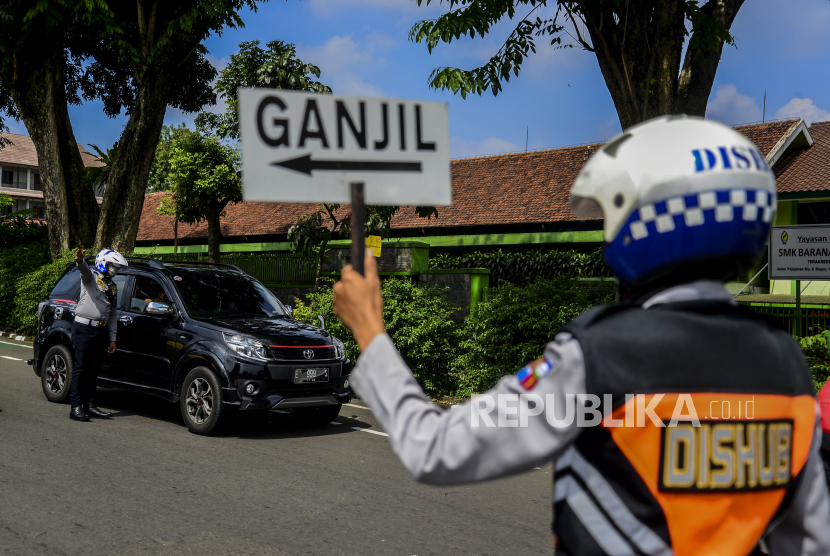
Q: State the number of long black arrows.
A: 1